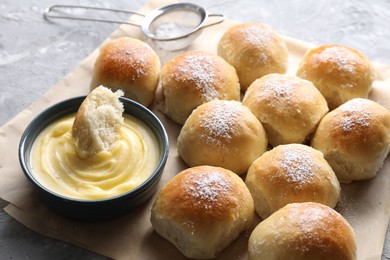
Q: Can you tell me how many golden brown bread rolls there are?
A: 10